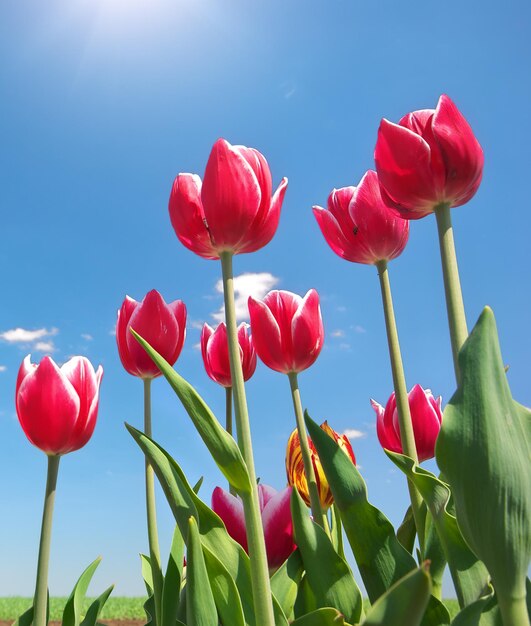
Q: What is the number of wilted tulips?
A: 0